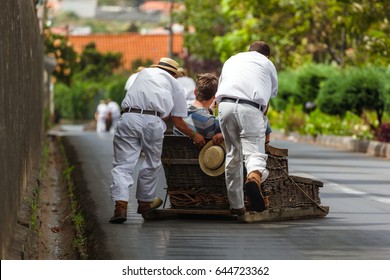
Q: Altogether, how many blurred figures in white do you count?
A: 2